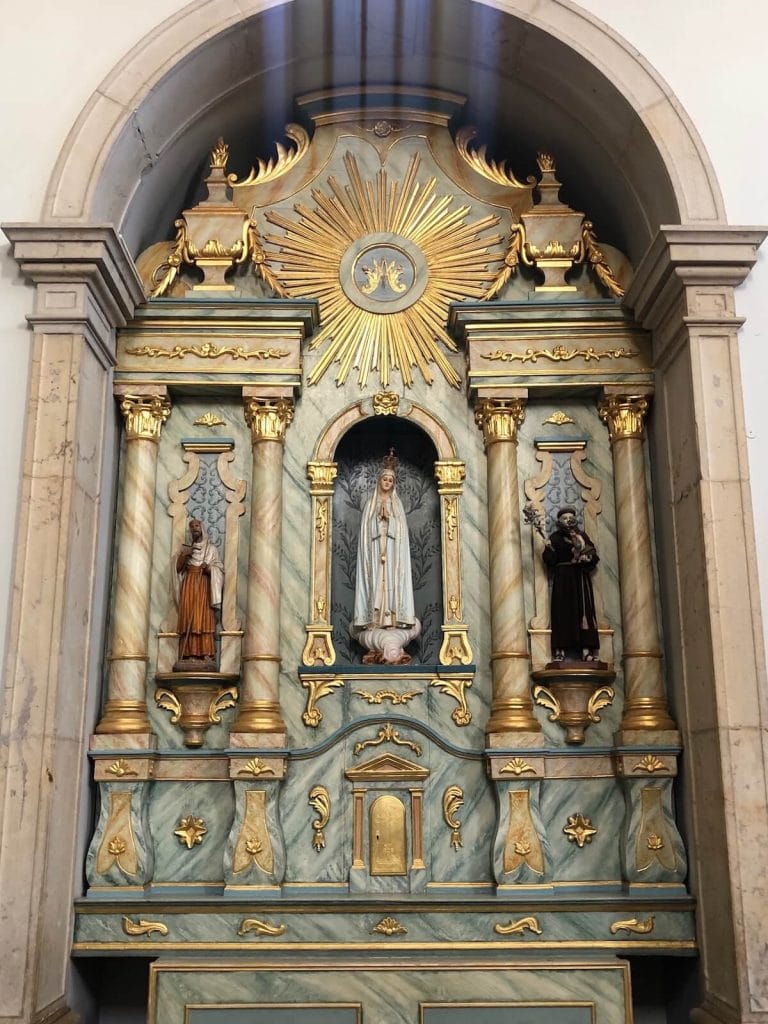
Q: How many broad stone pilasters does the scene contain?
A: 2